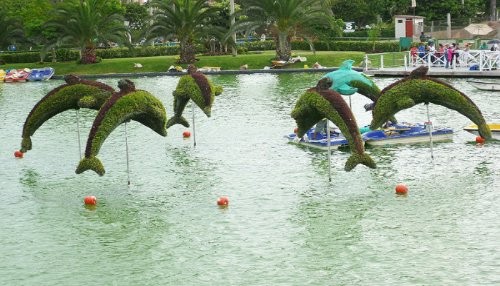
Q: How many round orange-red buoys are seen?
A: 6